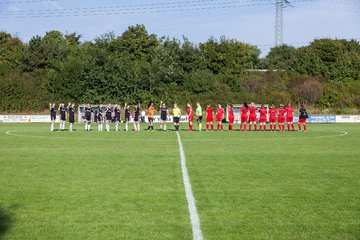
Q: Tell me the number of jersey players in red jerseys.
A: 10